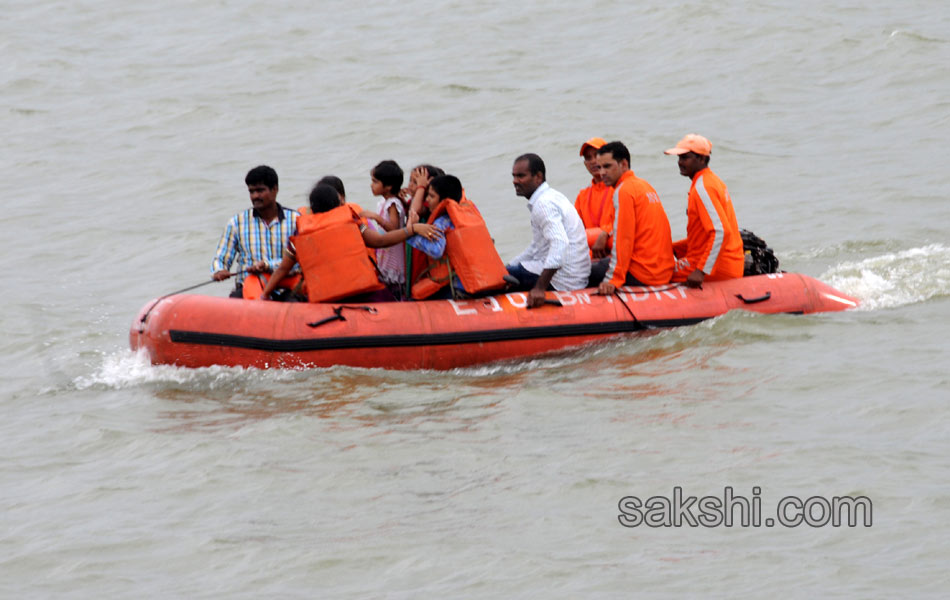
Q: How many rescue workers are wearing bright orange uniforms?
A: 3